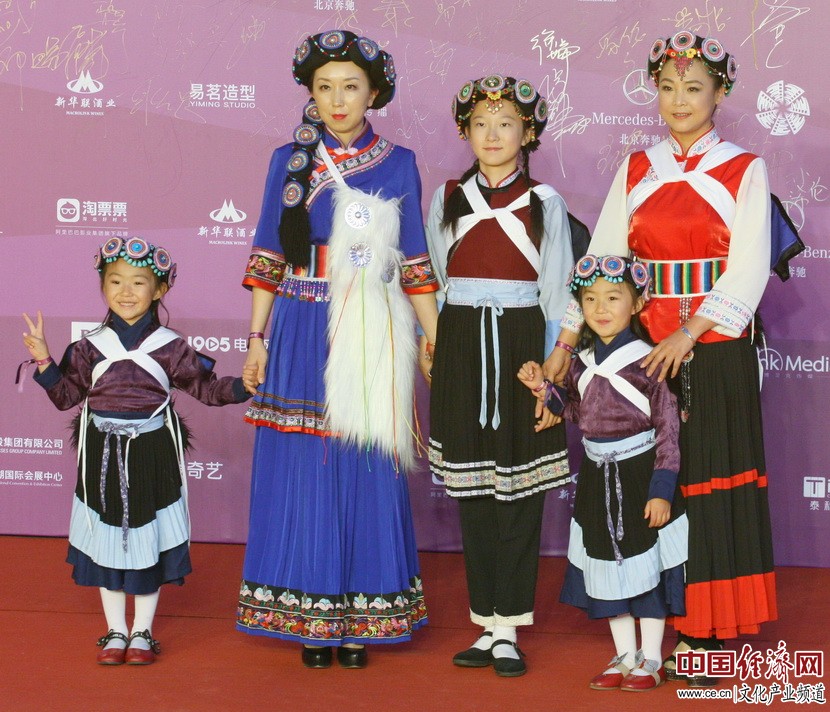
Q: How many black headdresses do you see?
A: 5